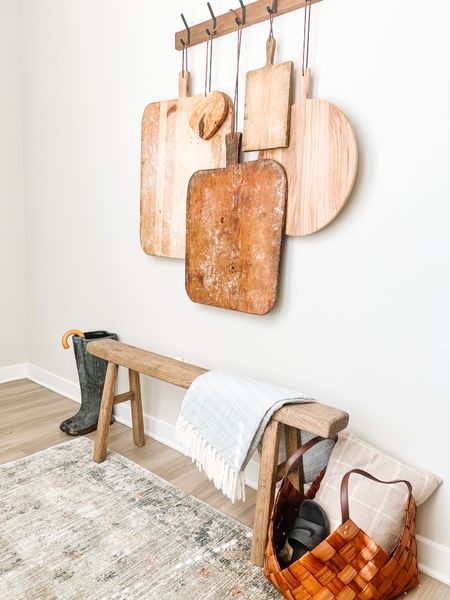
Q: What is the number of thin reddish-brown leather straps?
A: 5